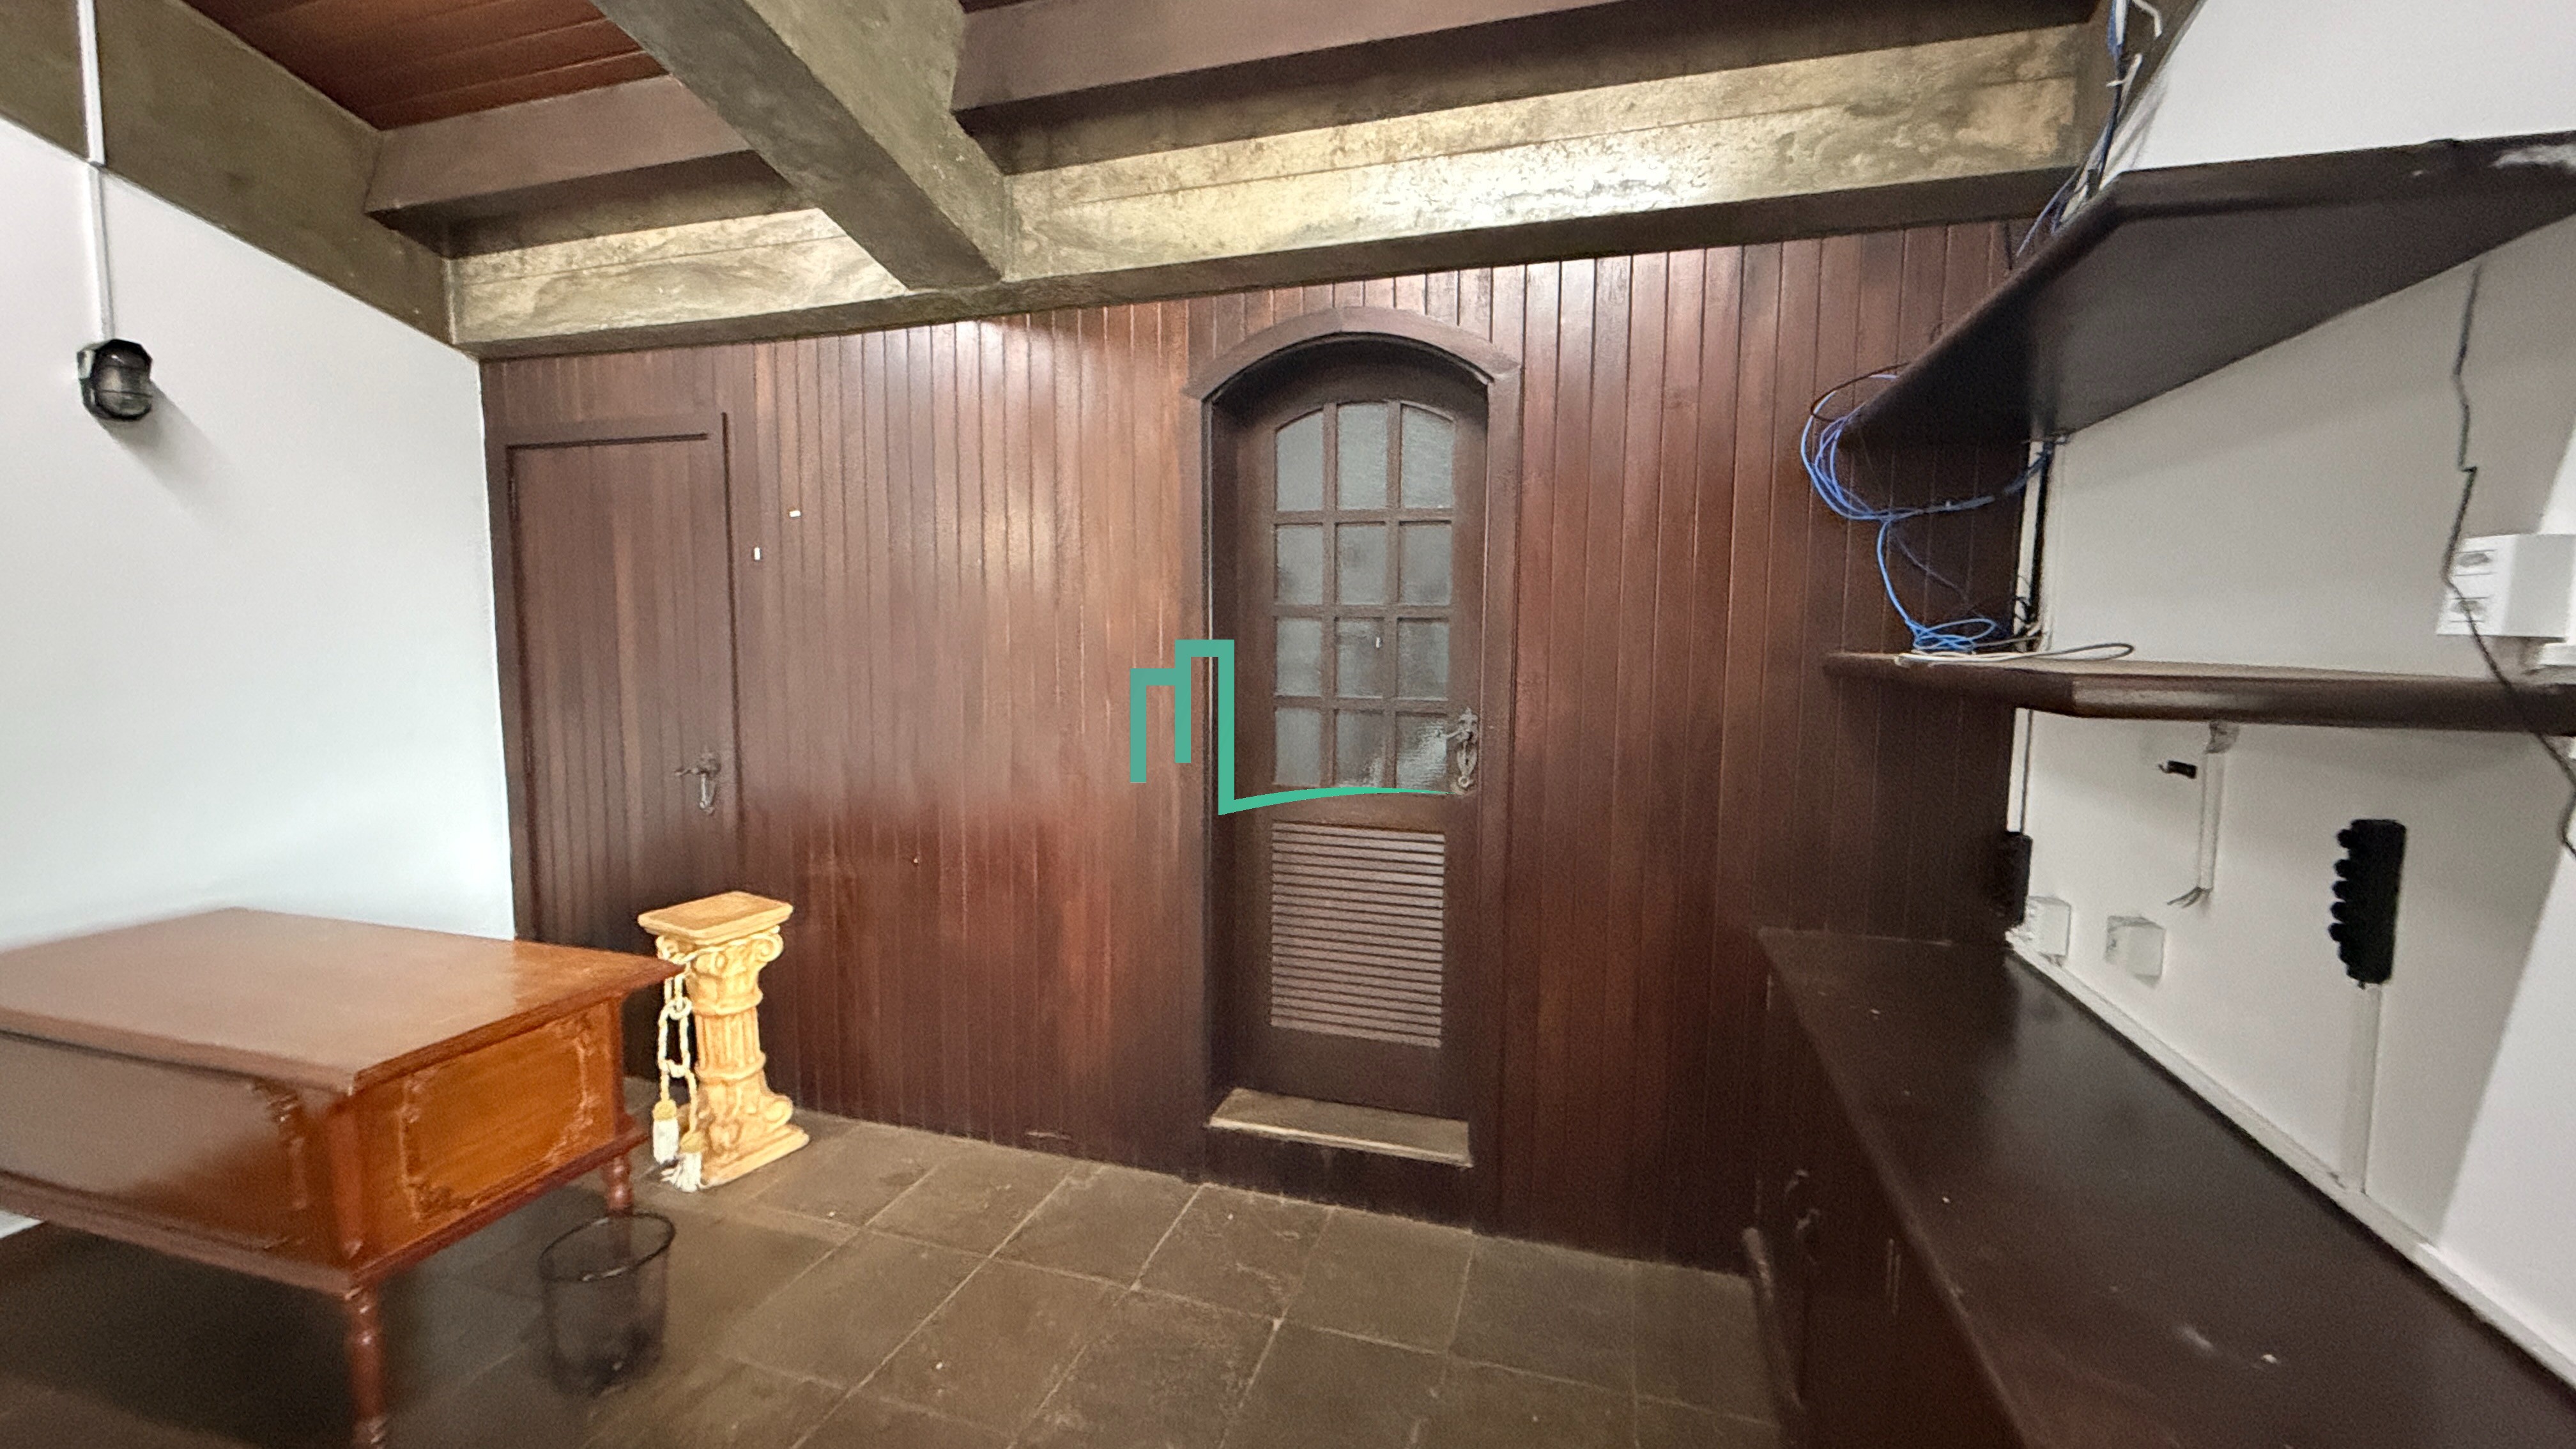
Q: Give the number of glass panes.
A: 12